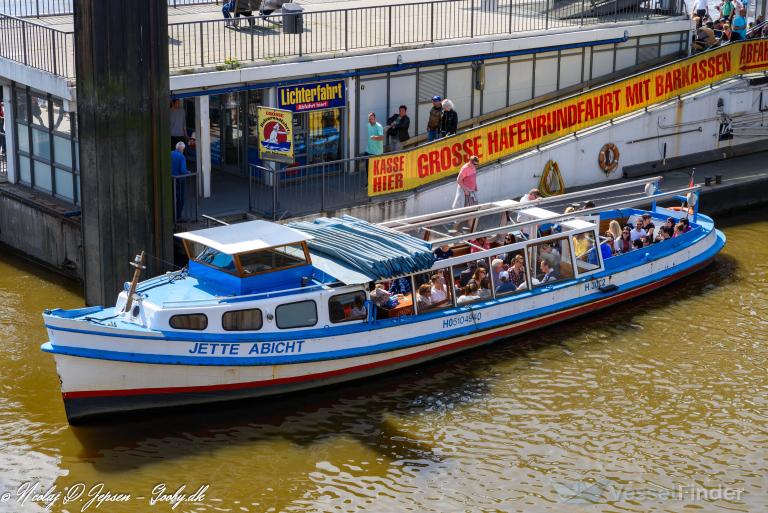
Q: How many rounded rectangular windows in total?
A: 4